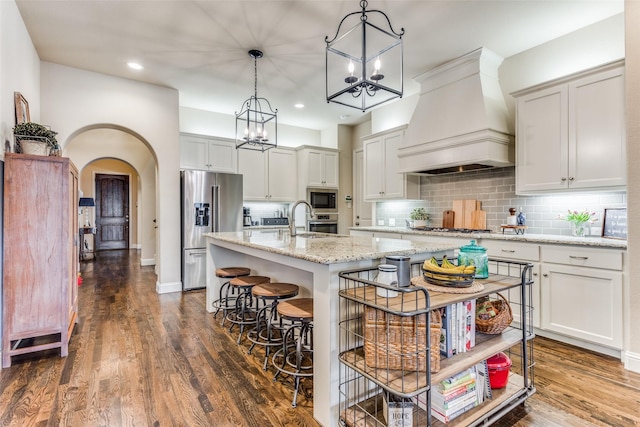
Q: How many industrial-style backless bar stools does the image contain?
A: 4